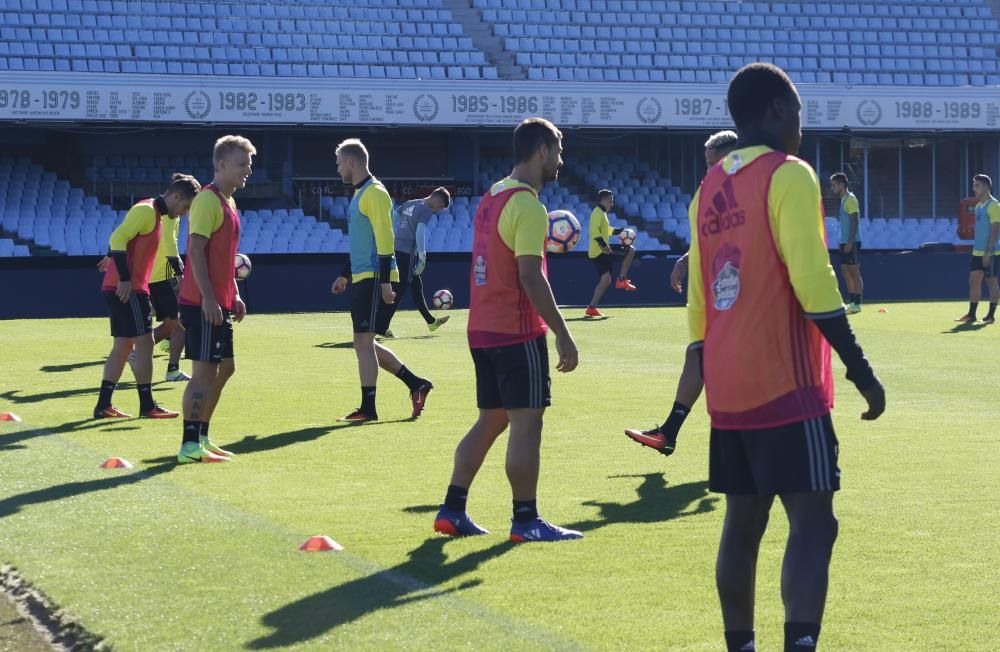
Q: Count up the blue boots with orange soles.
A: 2